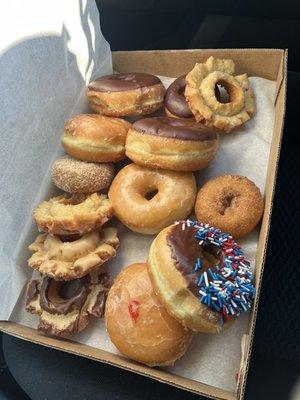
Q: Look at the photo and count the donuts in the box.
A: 13